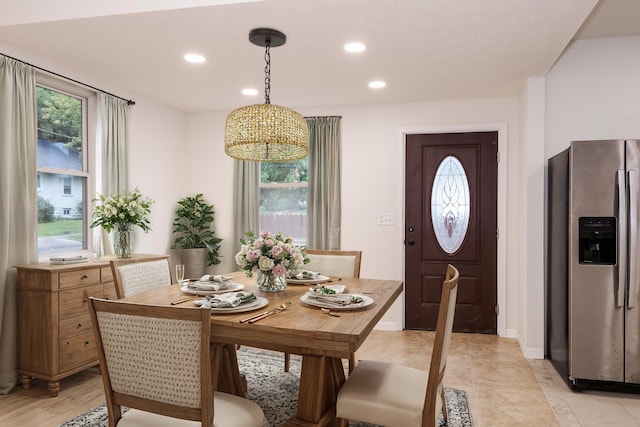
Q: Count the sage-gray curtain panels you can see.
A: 4